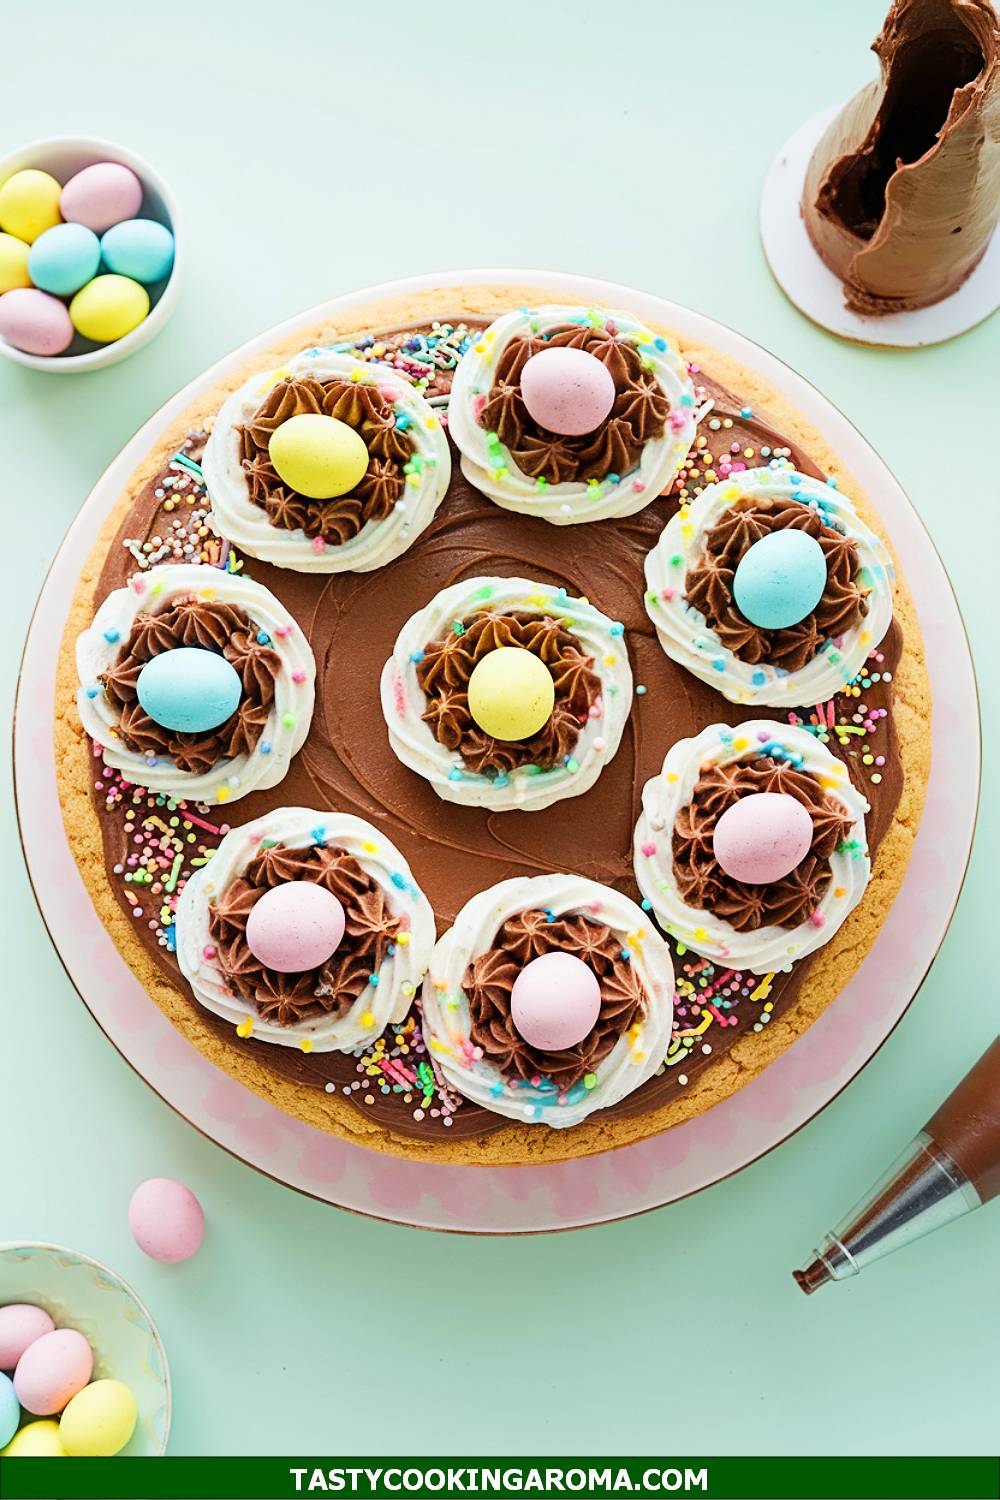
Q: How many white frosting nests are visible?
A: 8